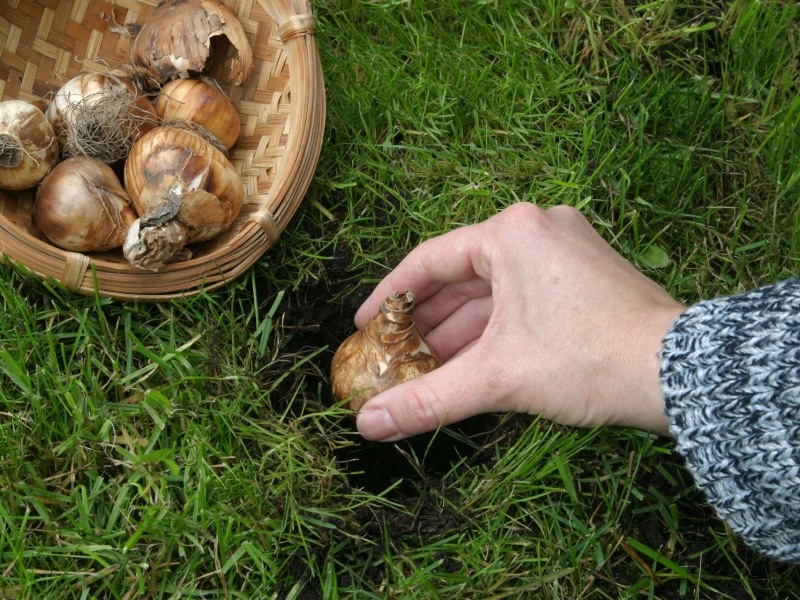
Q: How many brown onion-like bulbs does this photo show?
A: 7